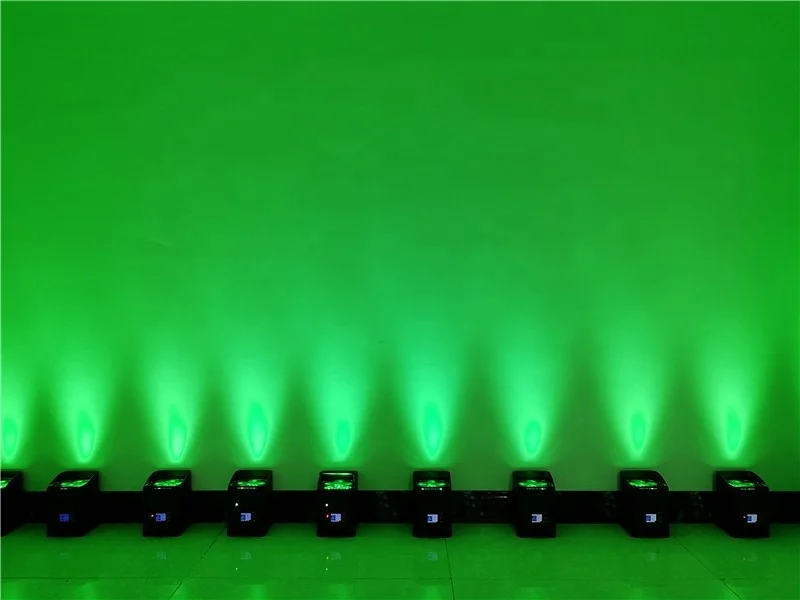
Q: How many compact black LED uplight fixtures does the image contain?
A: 9